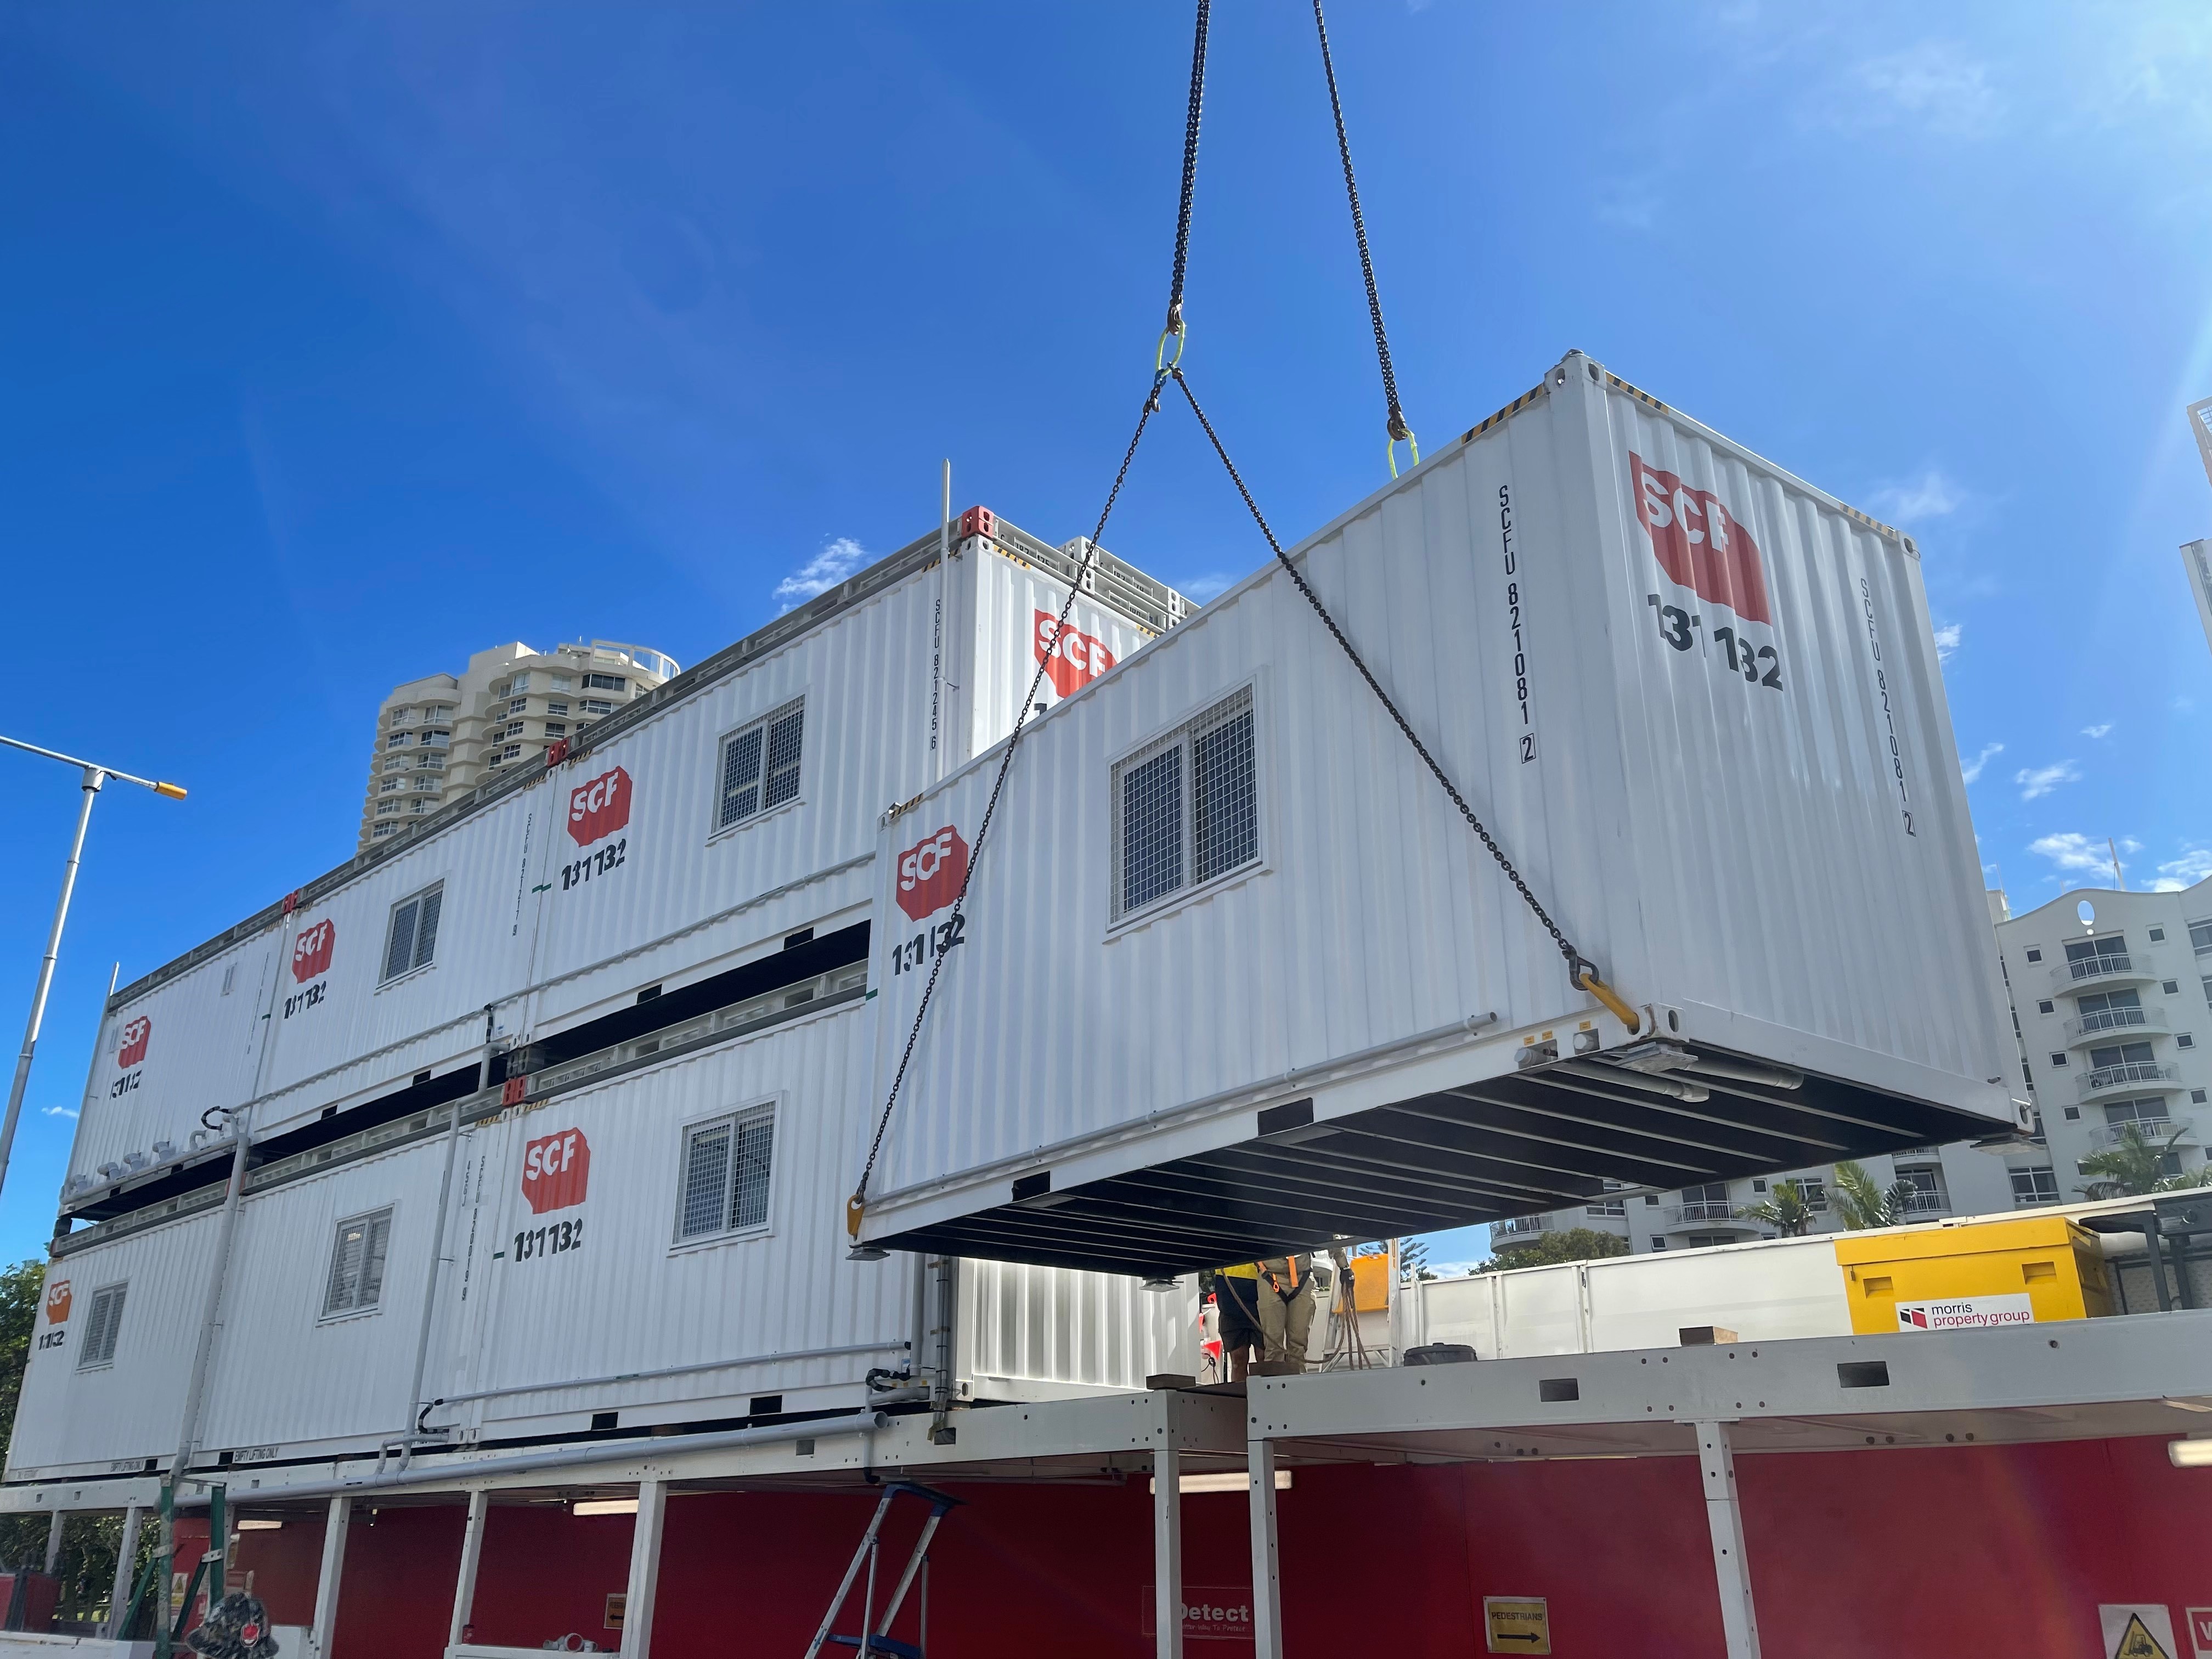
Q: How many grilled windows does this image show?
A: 6